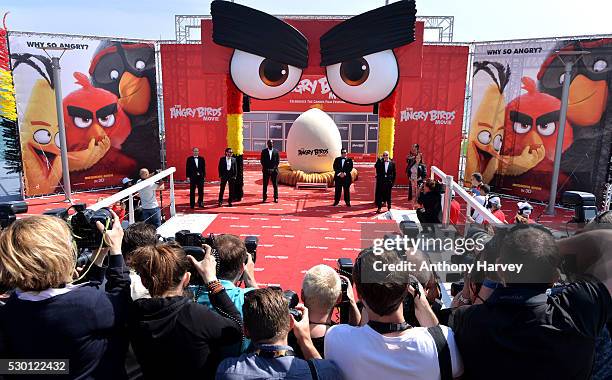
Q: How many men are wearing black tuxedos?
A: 5